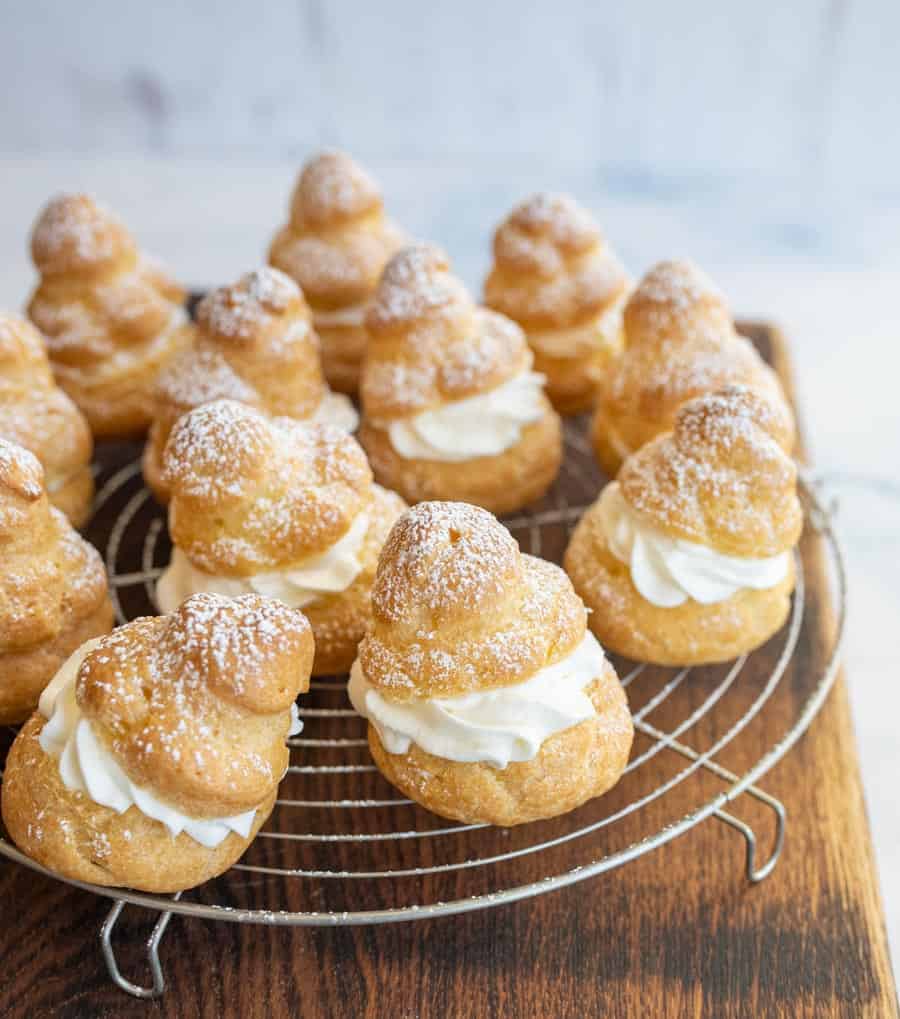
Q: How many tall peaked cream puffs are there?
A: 12